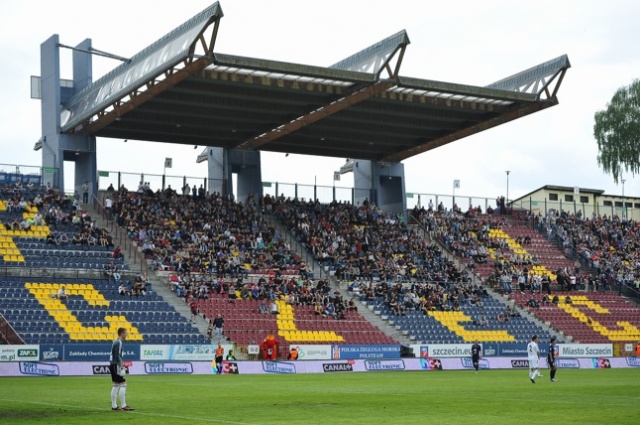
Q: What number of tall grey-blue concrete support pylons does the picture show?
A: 3